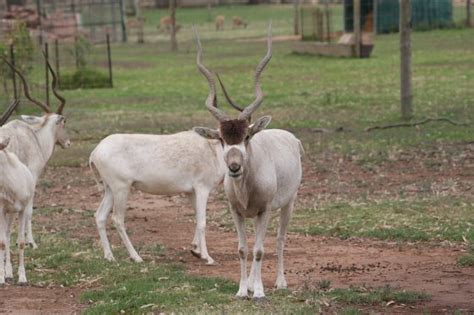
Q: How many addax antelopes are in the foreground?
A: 4